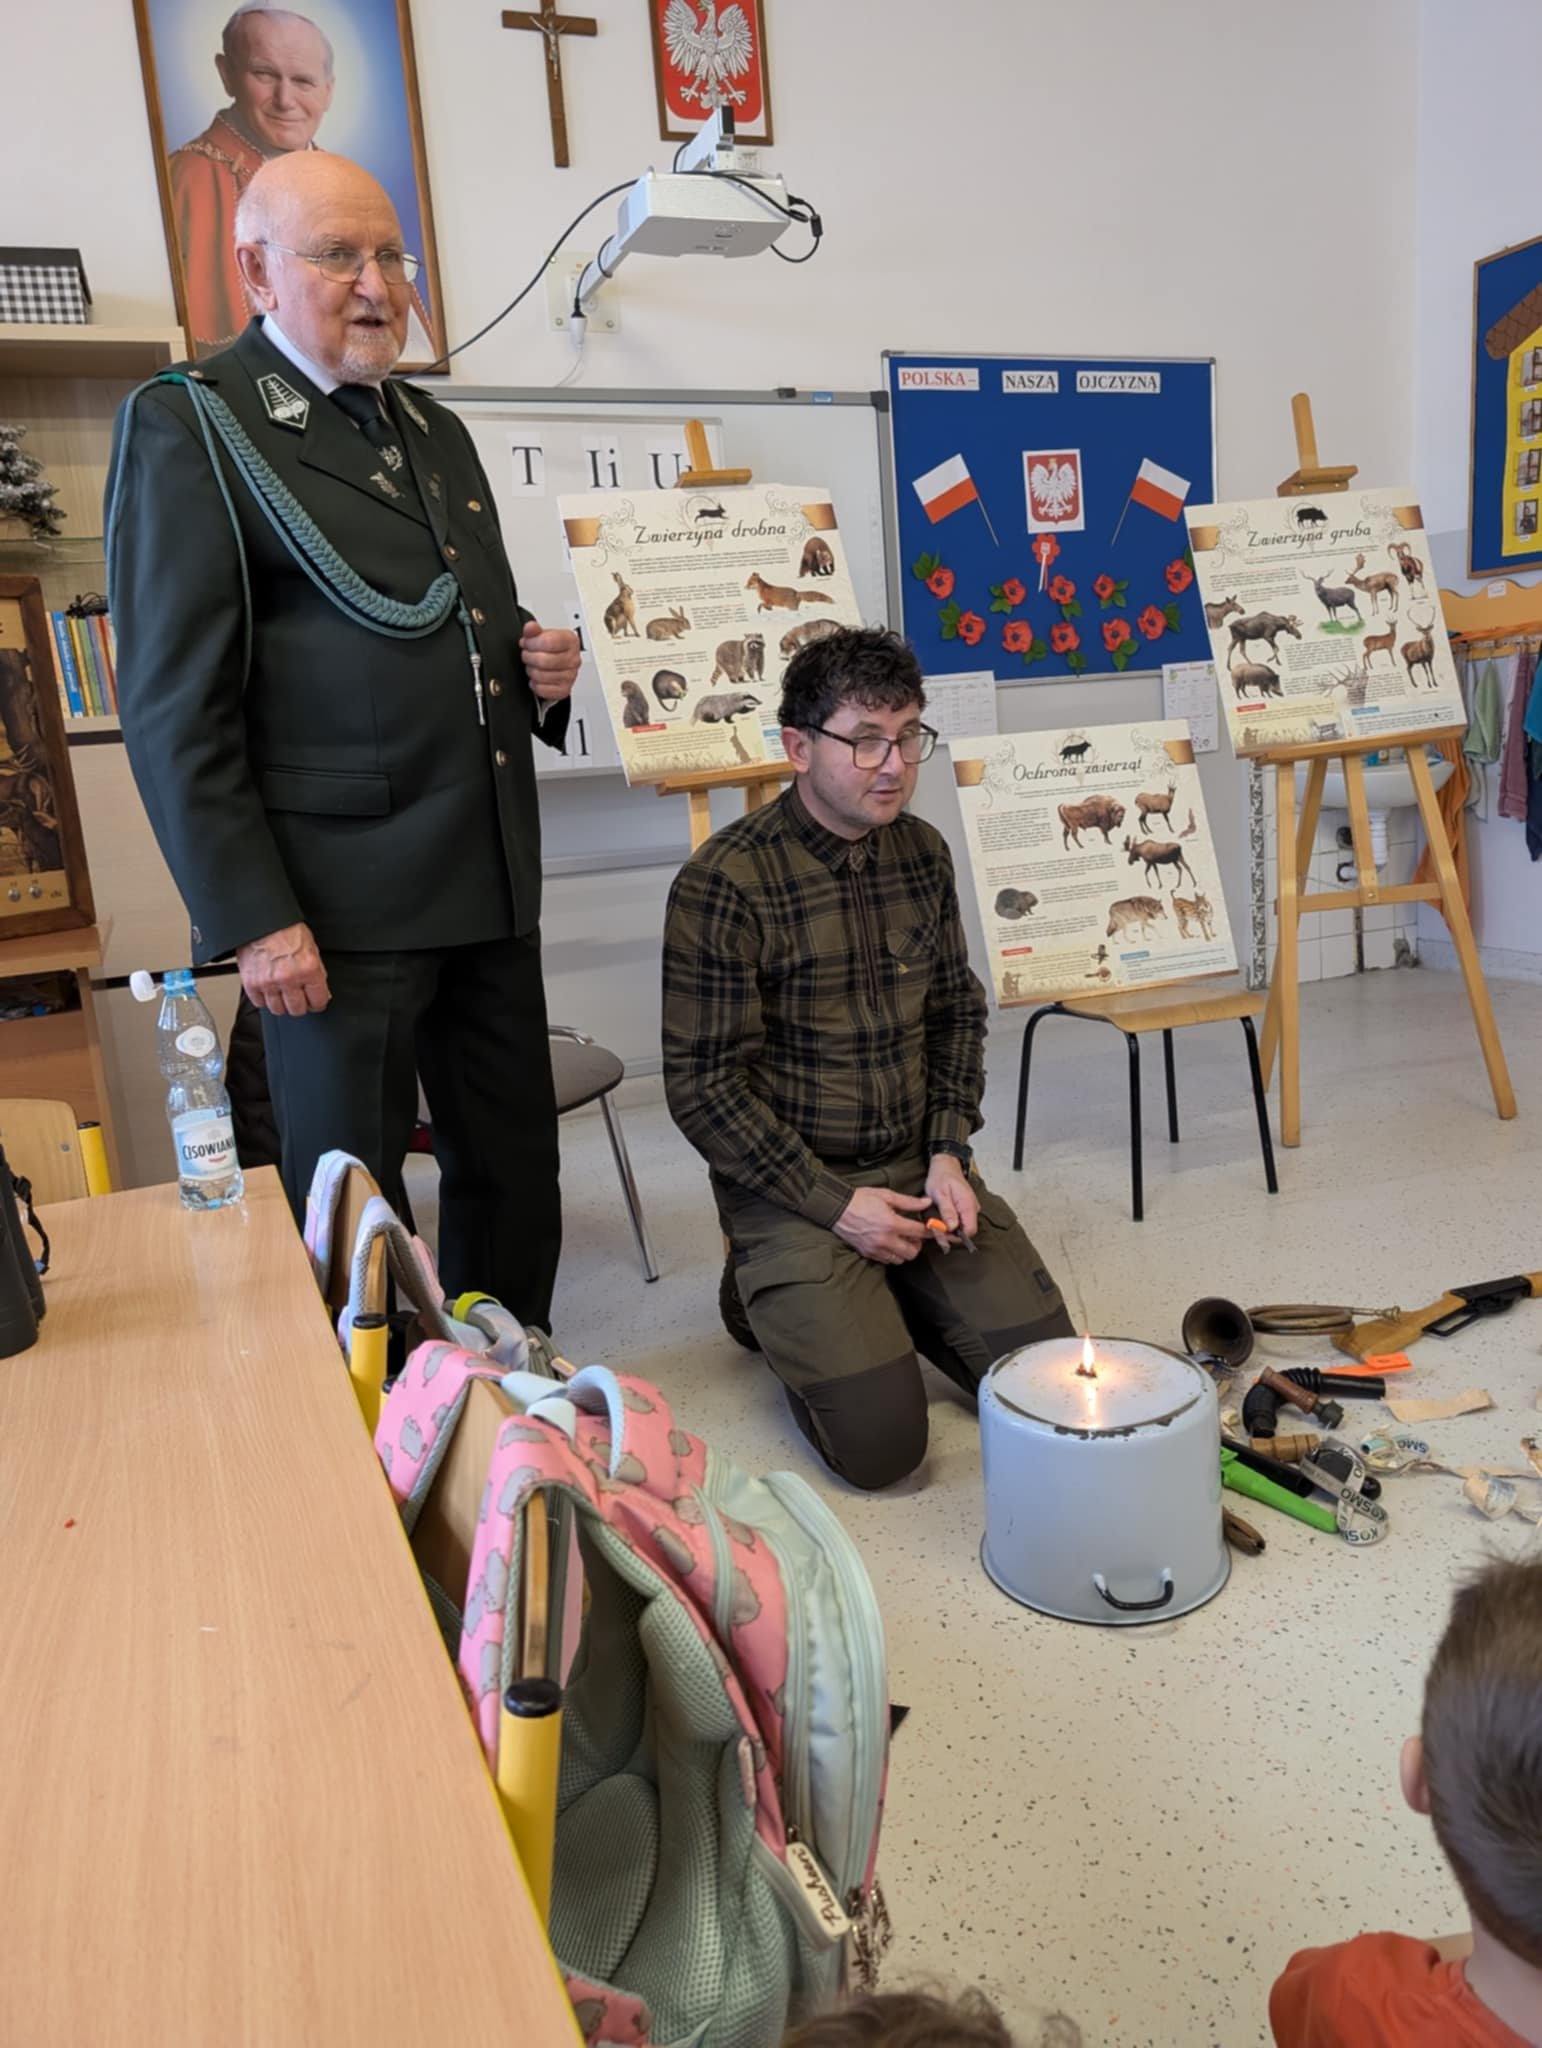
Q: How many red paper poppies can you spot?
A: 10